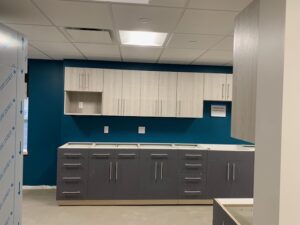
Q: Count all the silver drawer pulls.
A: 11